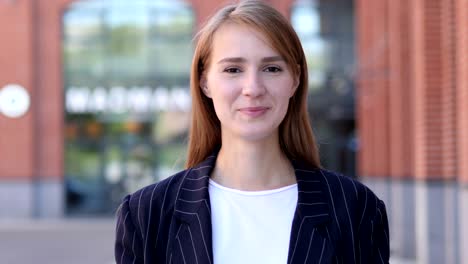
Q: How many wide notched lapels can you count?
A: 2